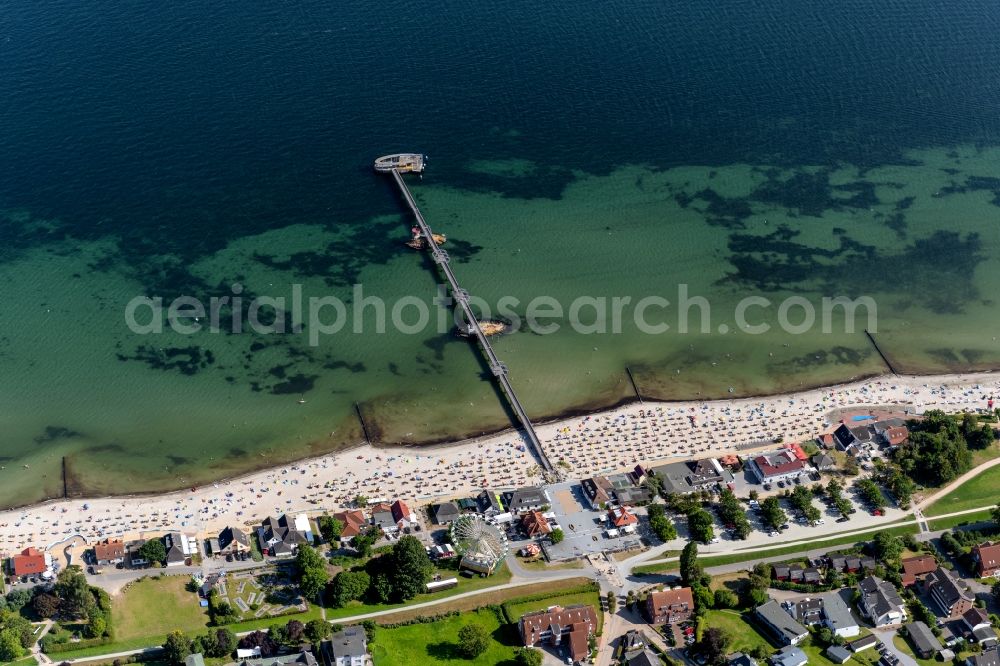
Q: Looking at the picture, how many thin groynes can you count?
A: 4